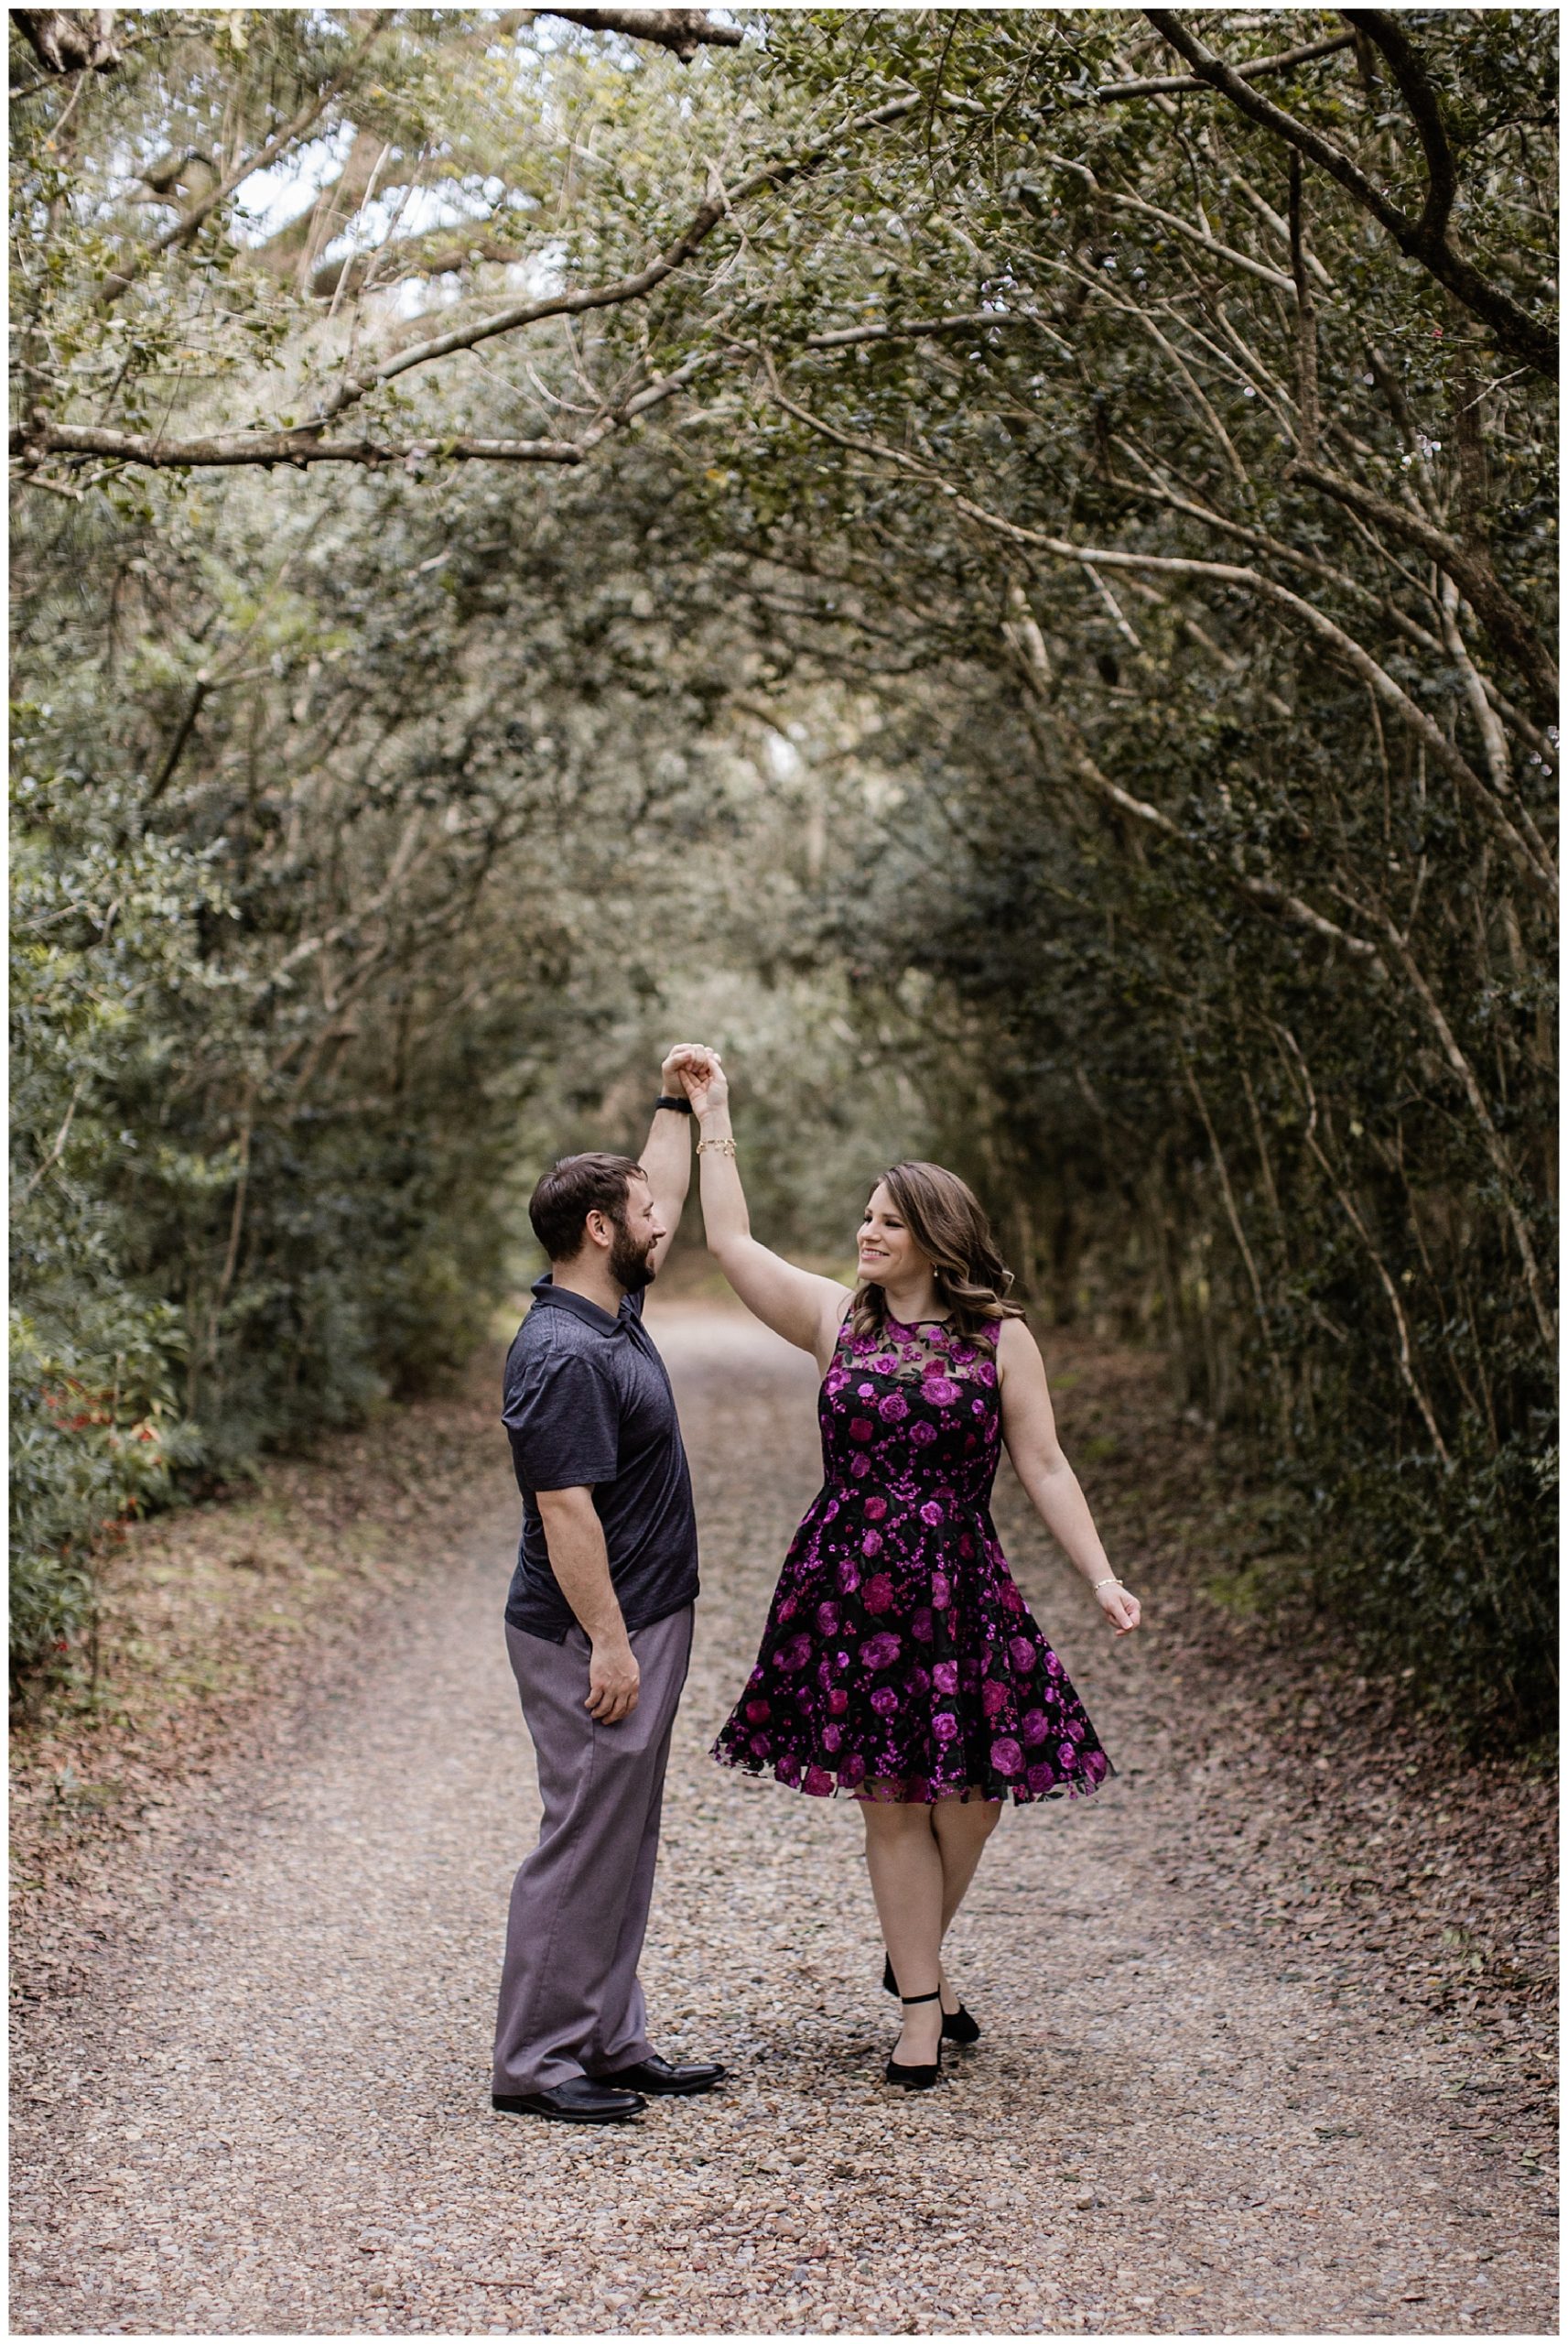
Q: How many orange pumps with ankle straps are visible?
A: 0